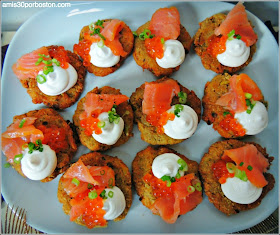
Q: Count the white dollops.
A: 11